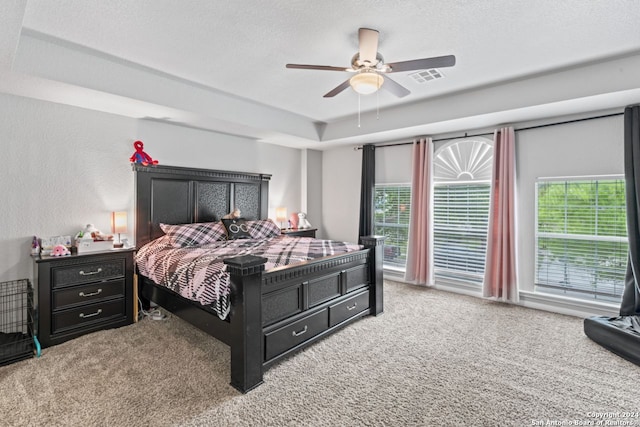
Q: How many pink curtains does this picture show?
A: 2